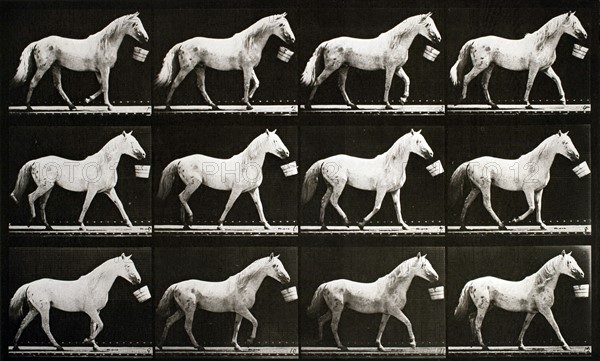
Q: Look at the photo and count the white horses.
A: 12